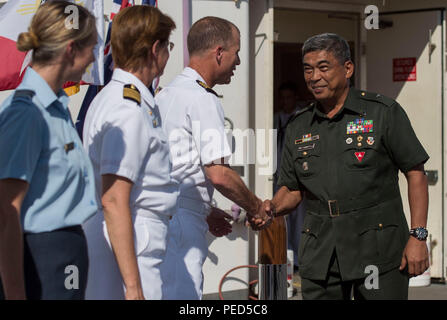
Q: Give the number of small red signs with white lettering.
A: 1